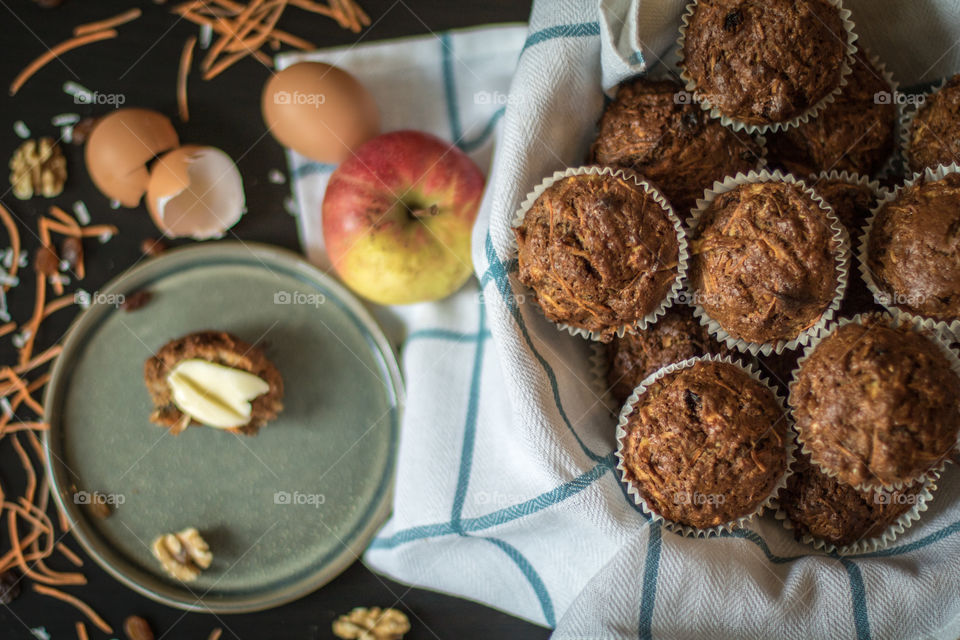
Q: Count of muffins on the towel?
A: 12